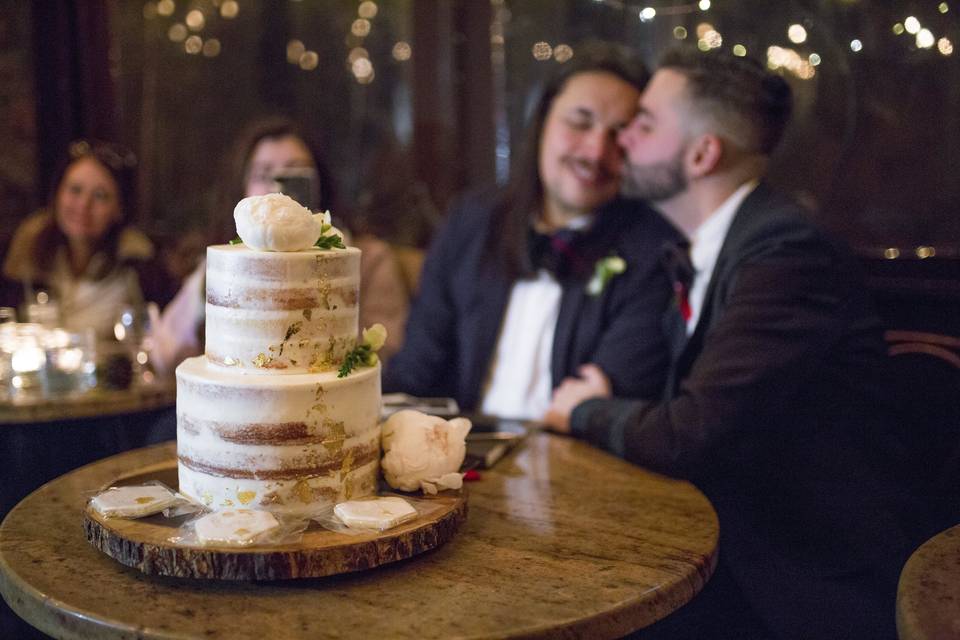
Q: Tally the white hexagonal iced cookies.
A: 3